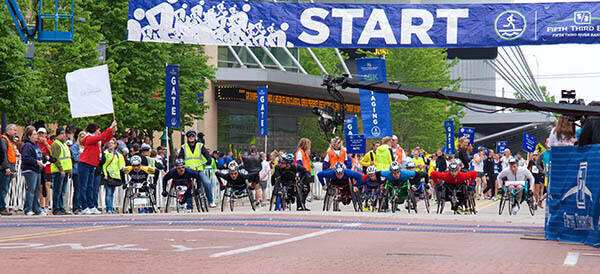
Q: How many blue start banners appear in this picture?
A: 1